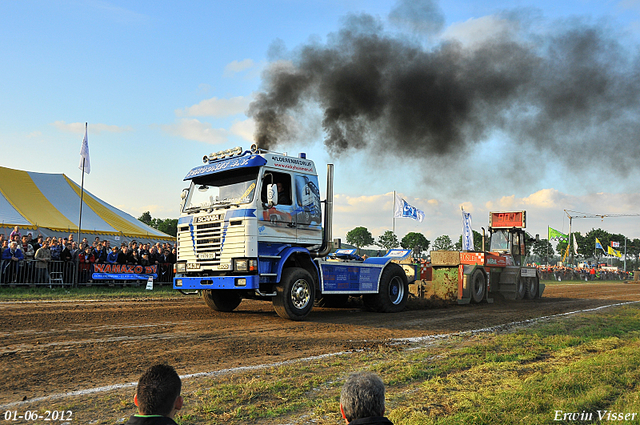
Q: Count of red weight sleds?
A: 1